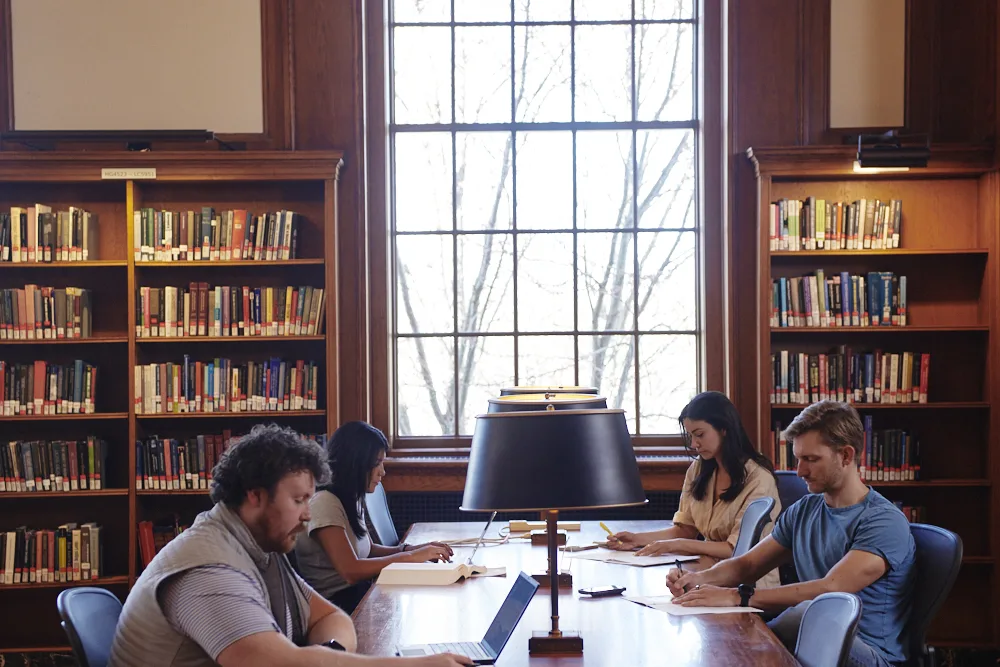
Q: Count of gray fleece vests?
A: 1